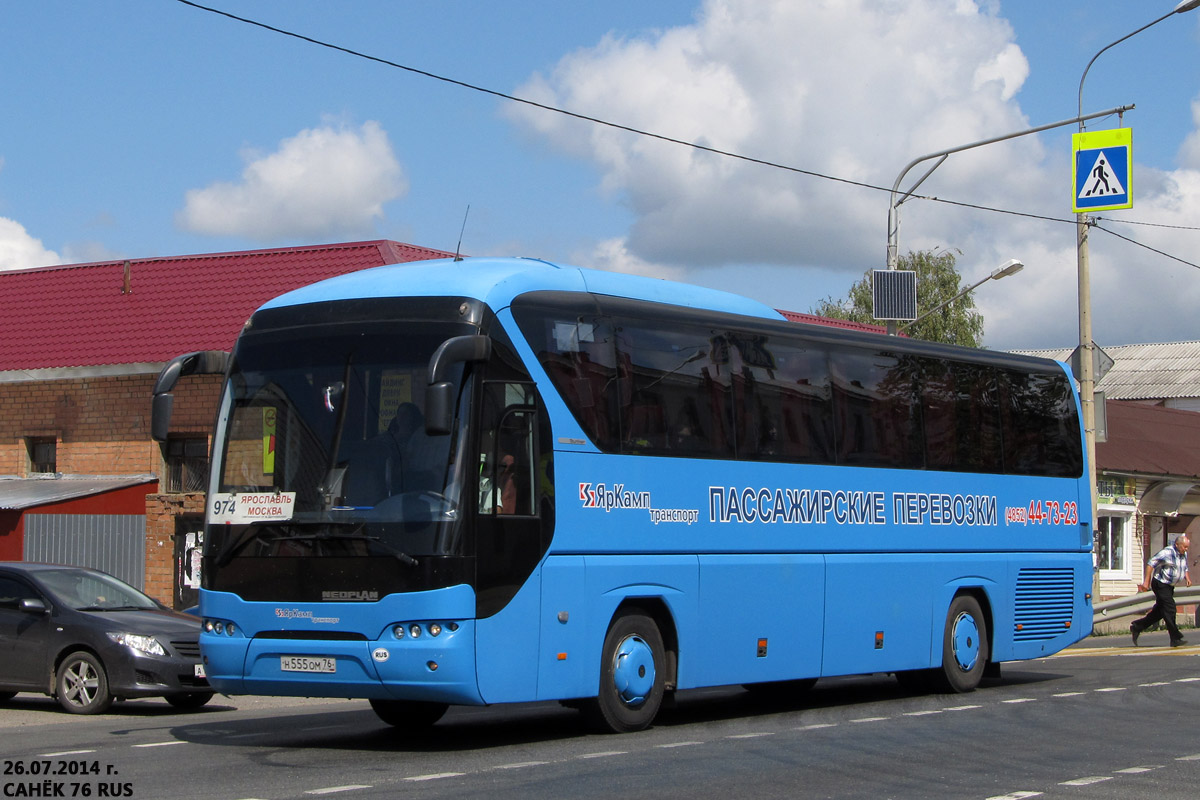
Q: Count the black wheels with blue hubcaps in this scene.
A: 2